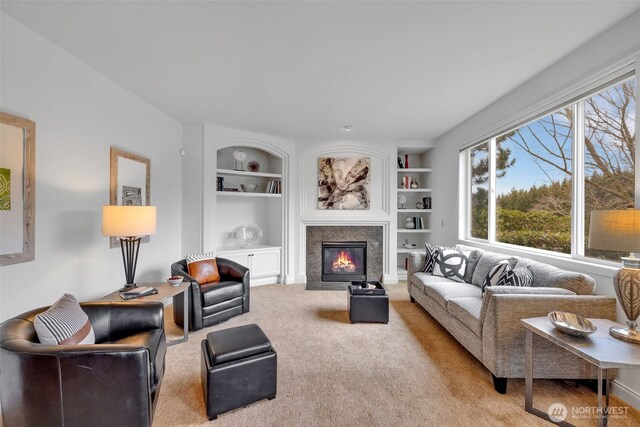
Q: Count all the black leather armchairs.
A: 2